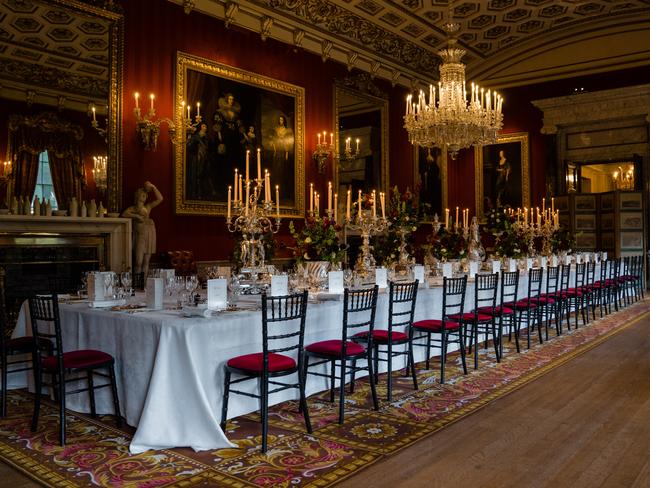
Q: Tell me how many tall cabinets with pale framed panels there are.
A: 1